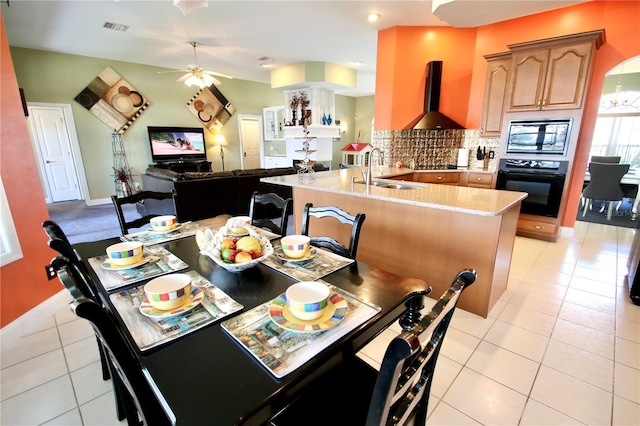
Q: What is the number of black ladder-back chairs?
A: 6